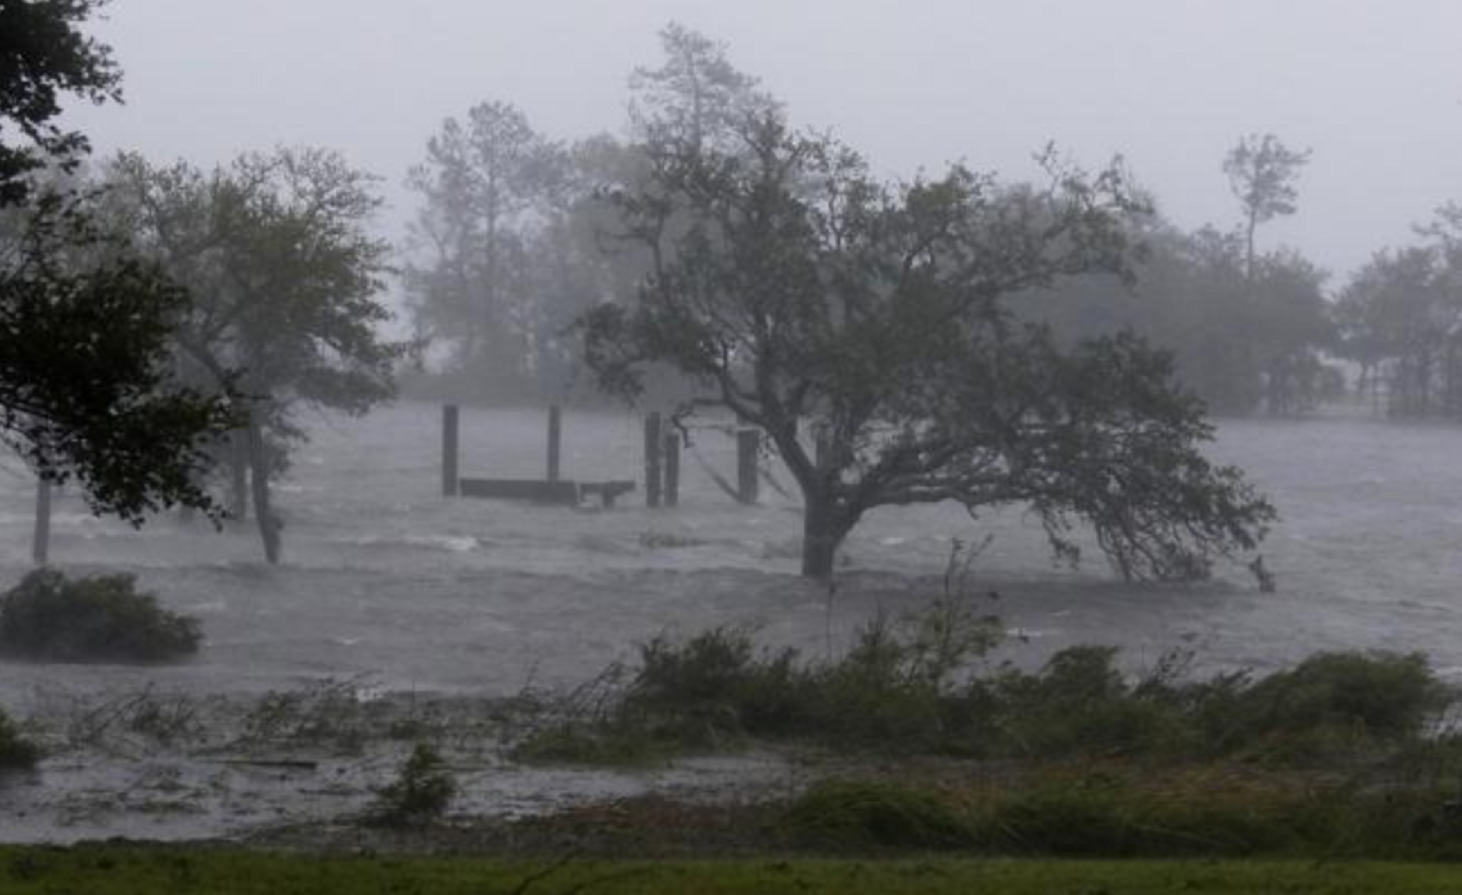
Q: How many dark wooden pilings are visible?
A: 5